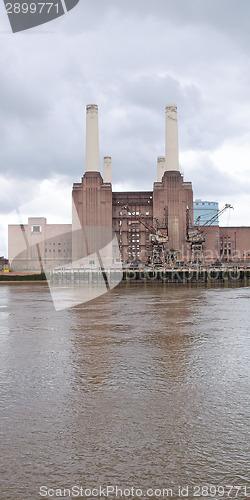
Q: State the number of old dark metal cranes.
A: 2